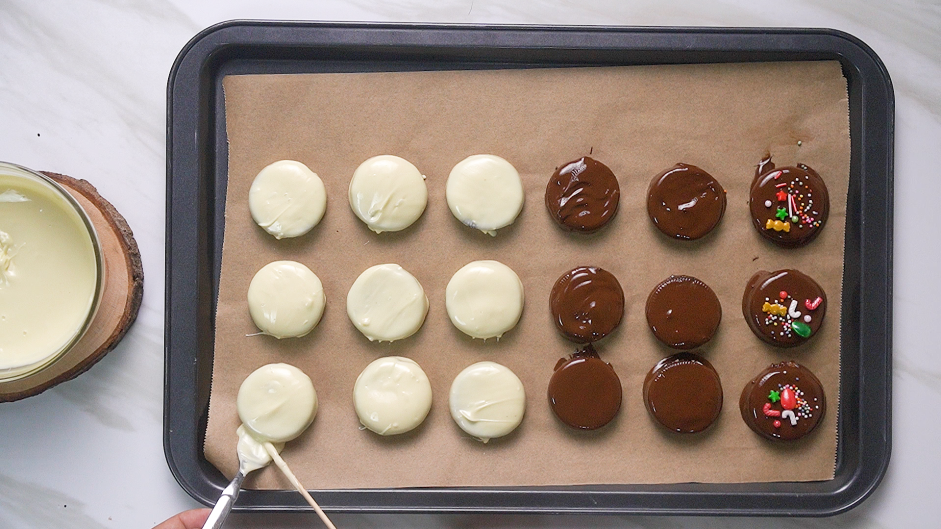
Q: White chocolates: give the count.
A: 9